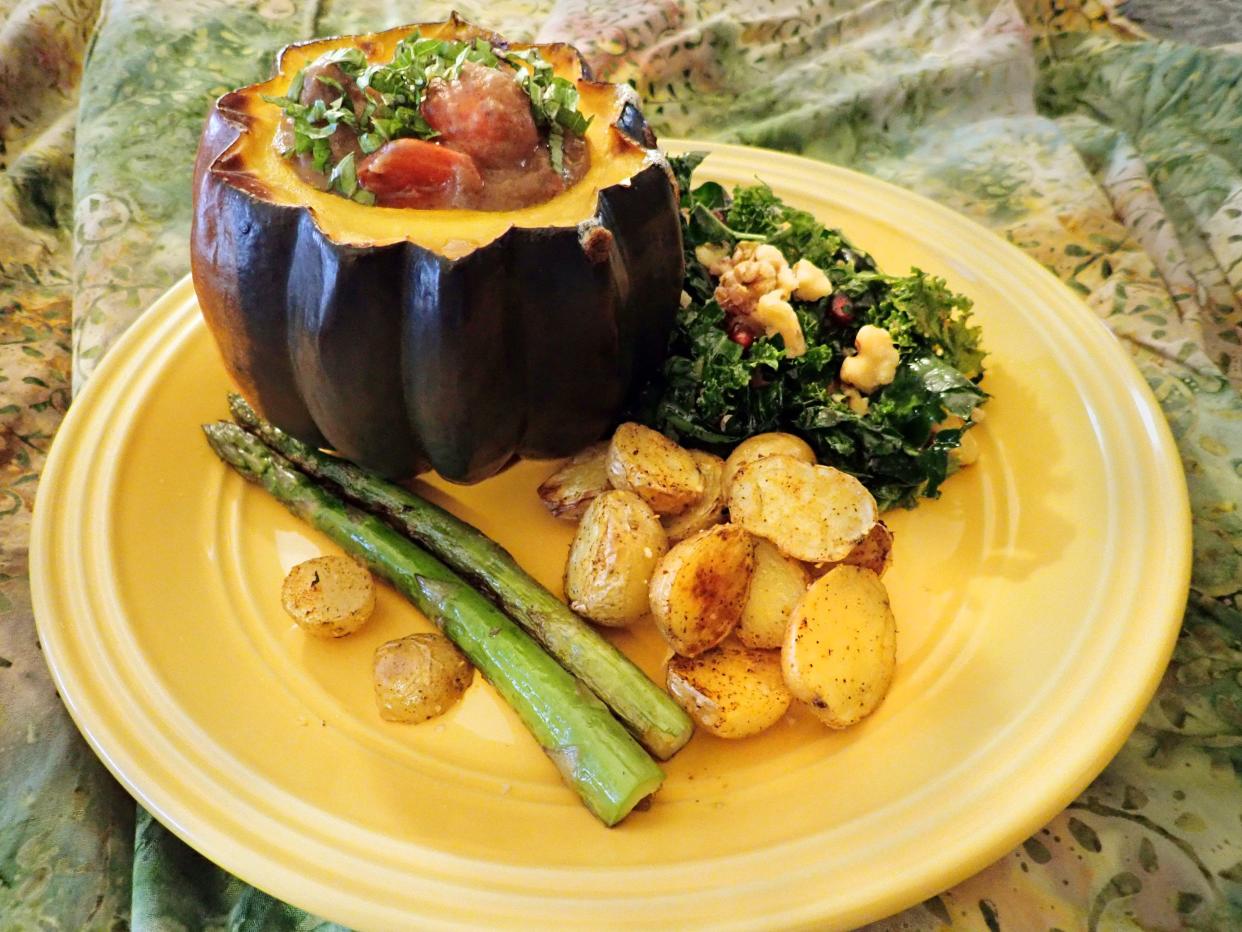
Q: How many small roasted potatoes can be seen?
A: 13